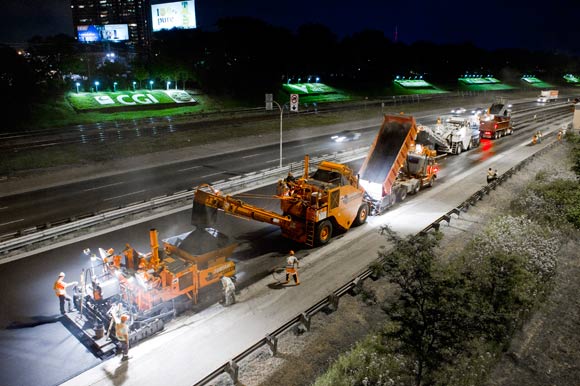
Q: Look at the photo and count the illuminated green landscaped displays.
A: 6